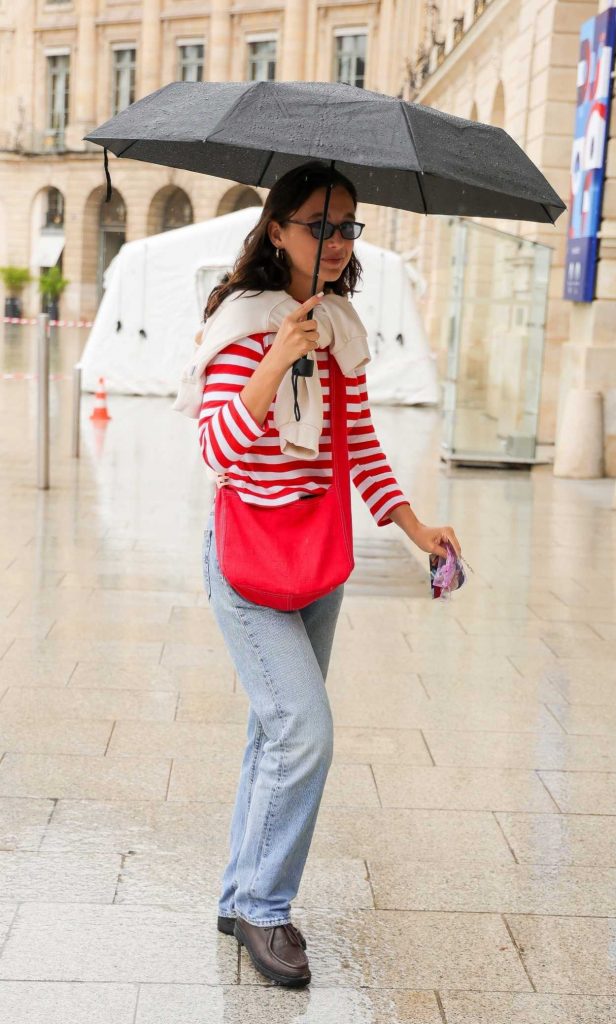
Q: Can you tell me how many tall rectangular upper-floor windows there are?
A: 5